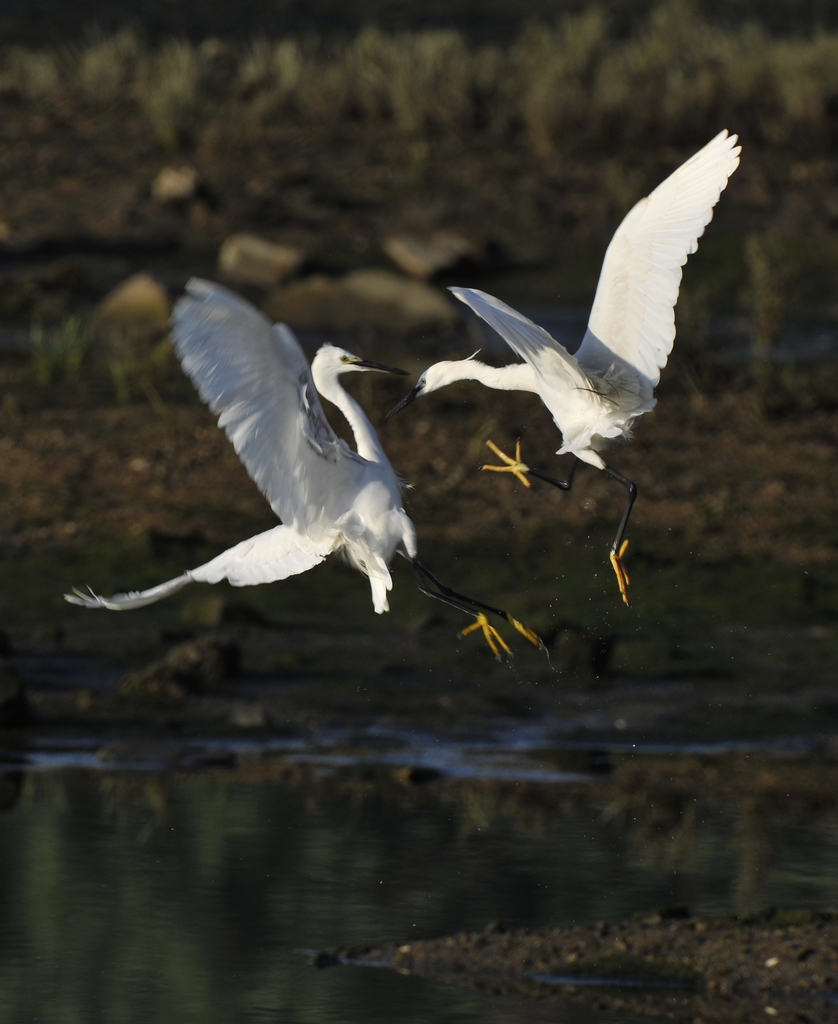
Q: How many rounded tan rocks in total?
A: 5